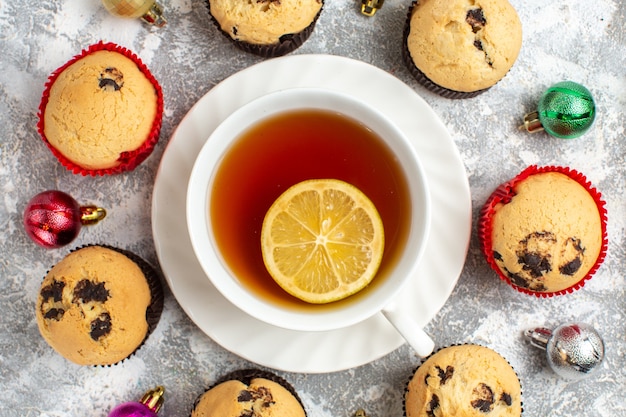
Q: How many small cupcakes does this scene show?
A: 7